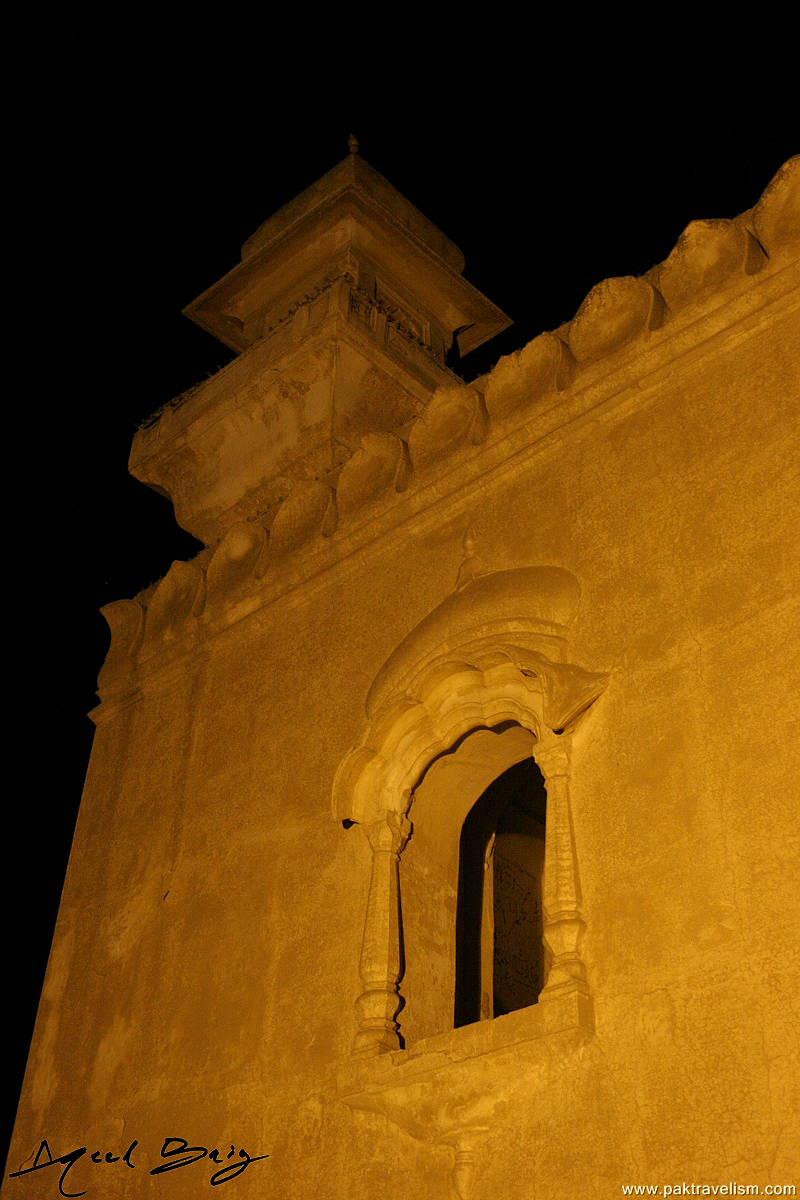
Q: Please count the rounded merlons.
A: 10